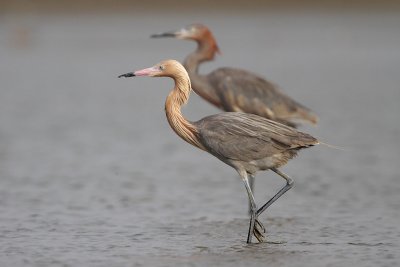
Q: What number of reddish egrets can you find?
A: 2